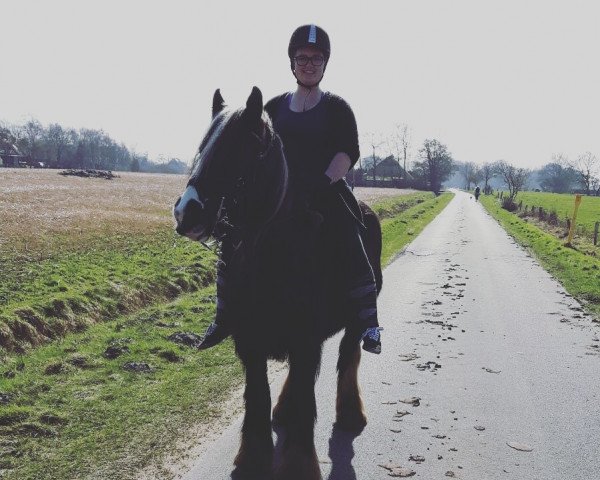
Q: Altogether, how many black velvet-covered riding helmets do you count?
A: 1